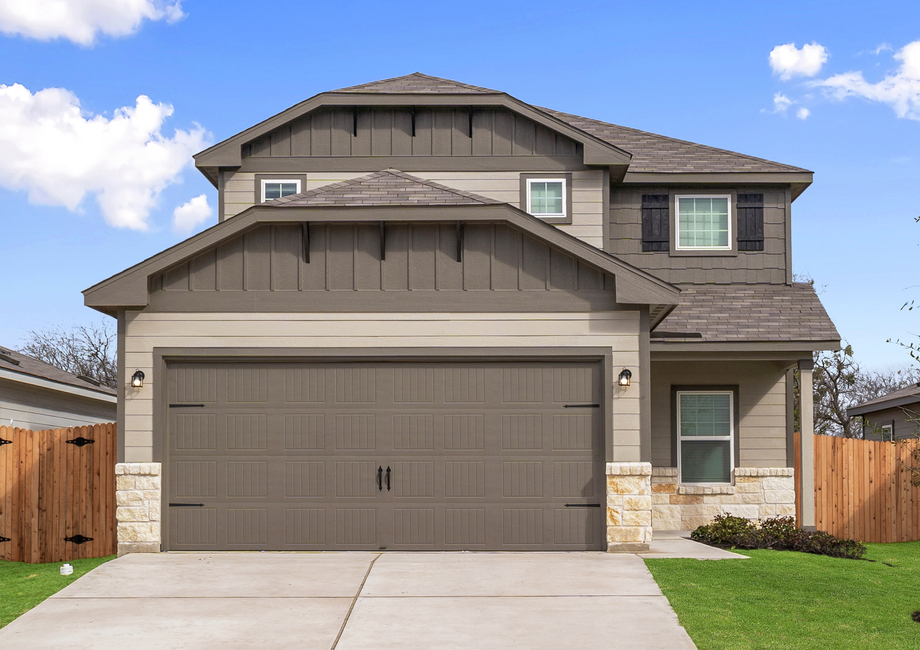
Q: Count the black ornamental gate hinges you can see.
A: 4